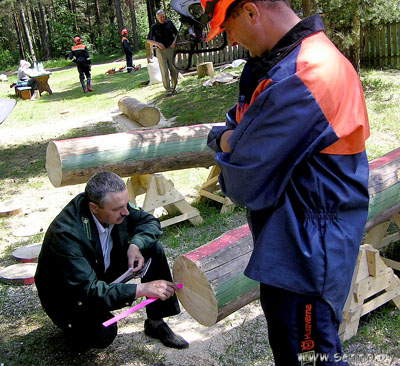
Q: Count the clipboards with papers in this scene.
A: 1